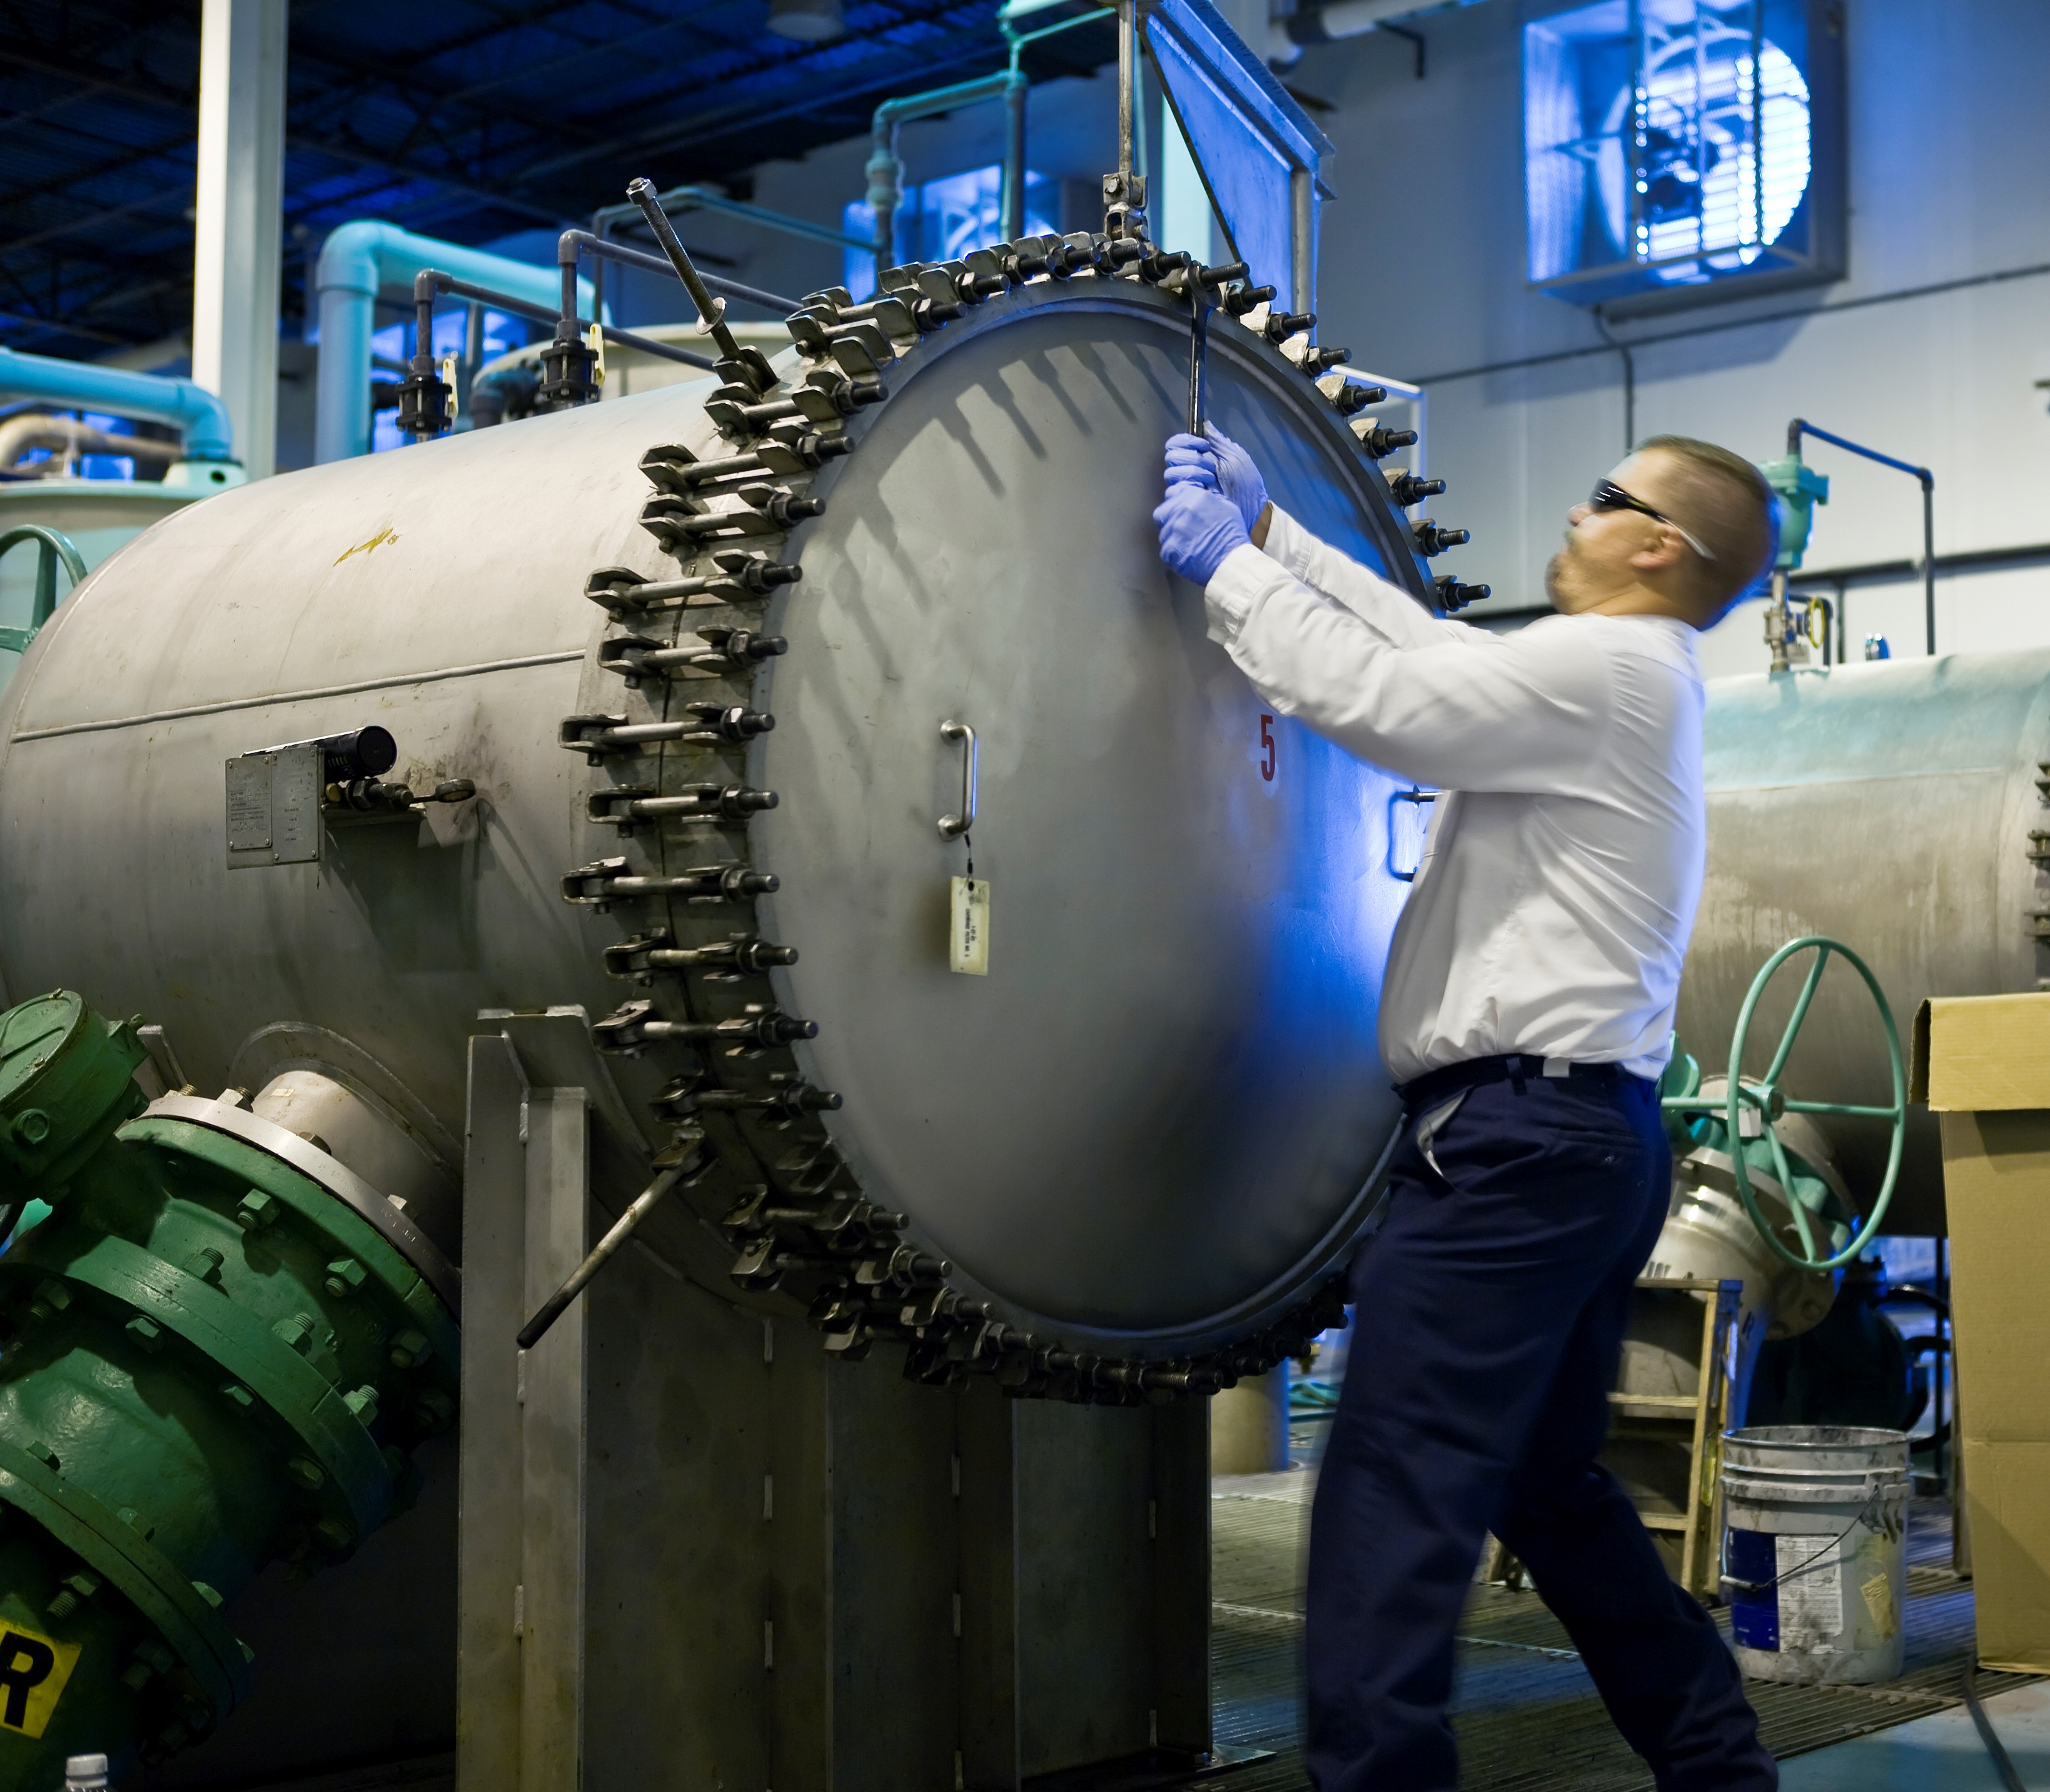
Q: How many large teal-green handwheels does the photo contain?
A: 2